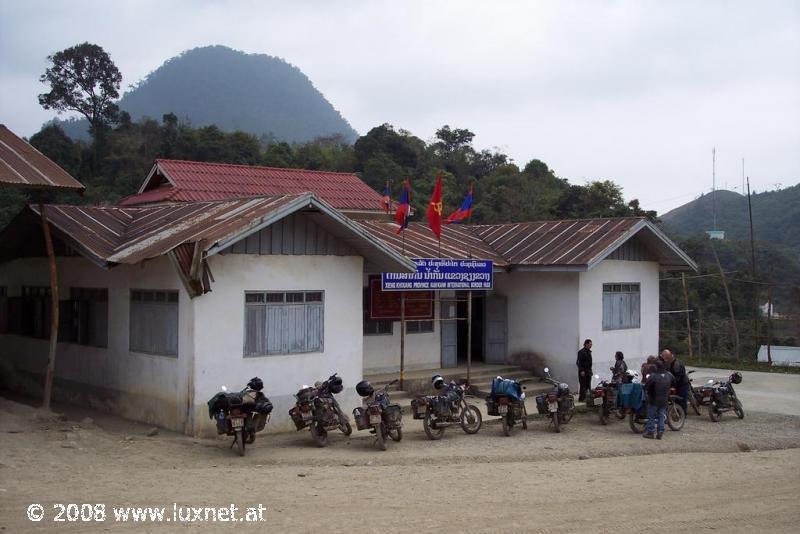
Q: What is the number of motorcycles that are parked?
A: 10